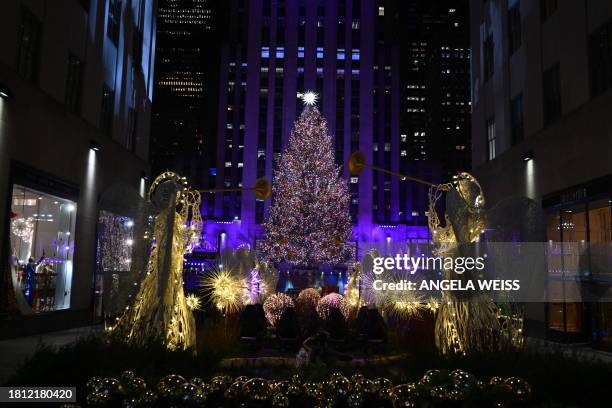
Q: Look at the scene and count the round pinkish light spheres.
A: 3